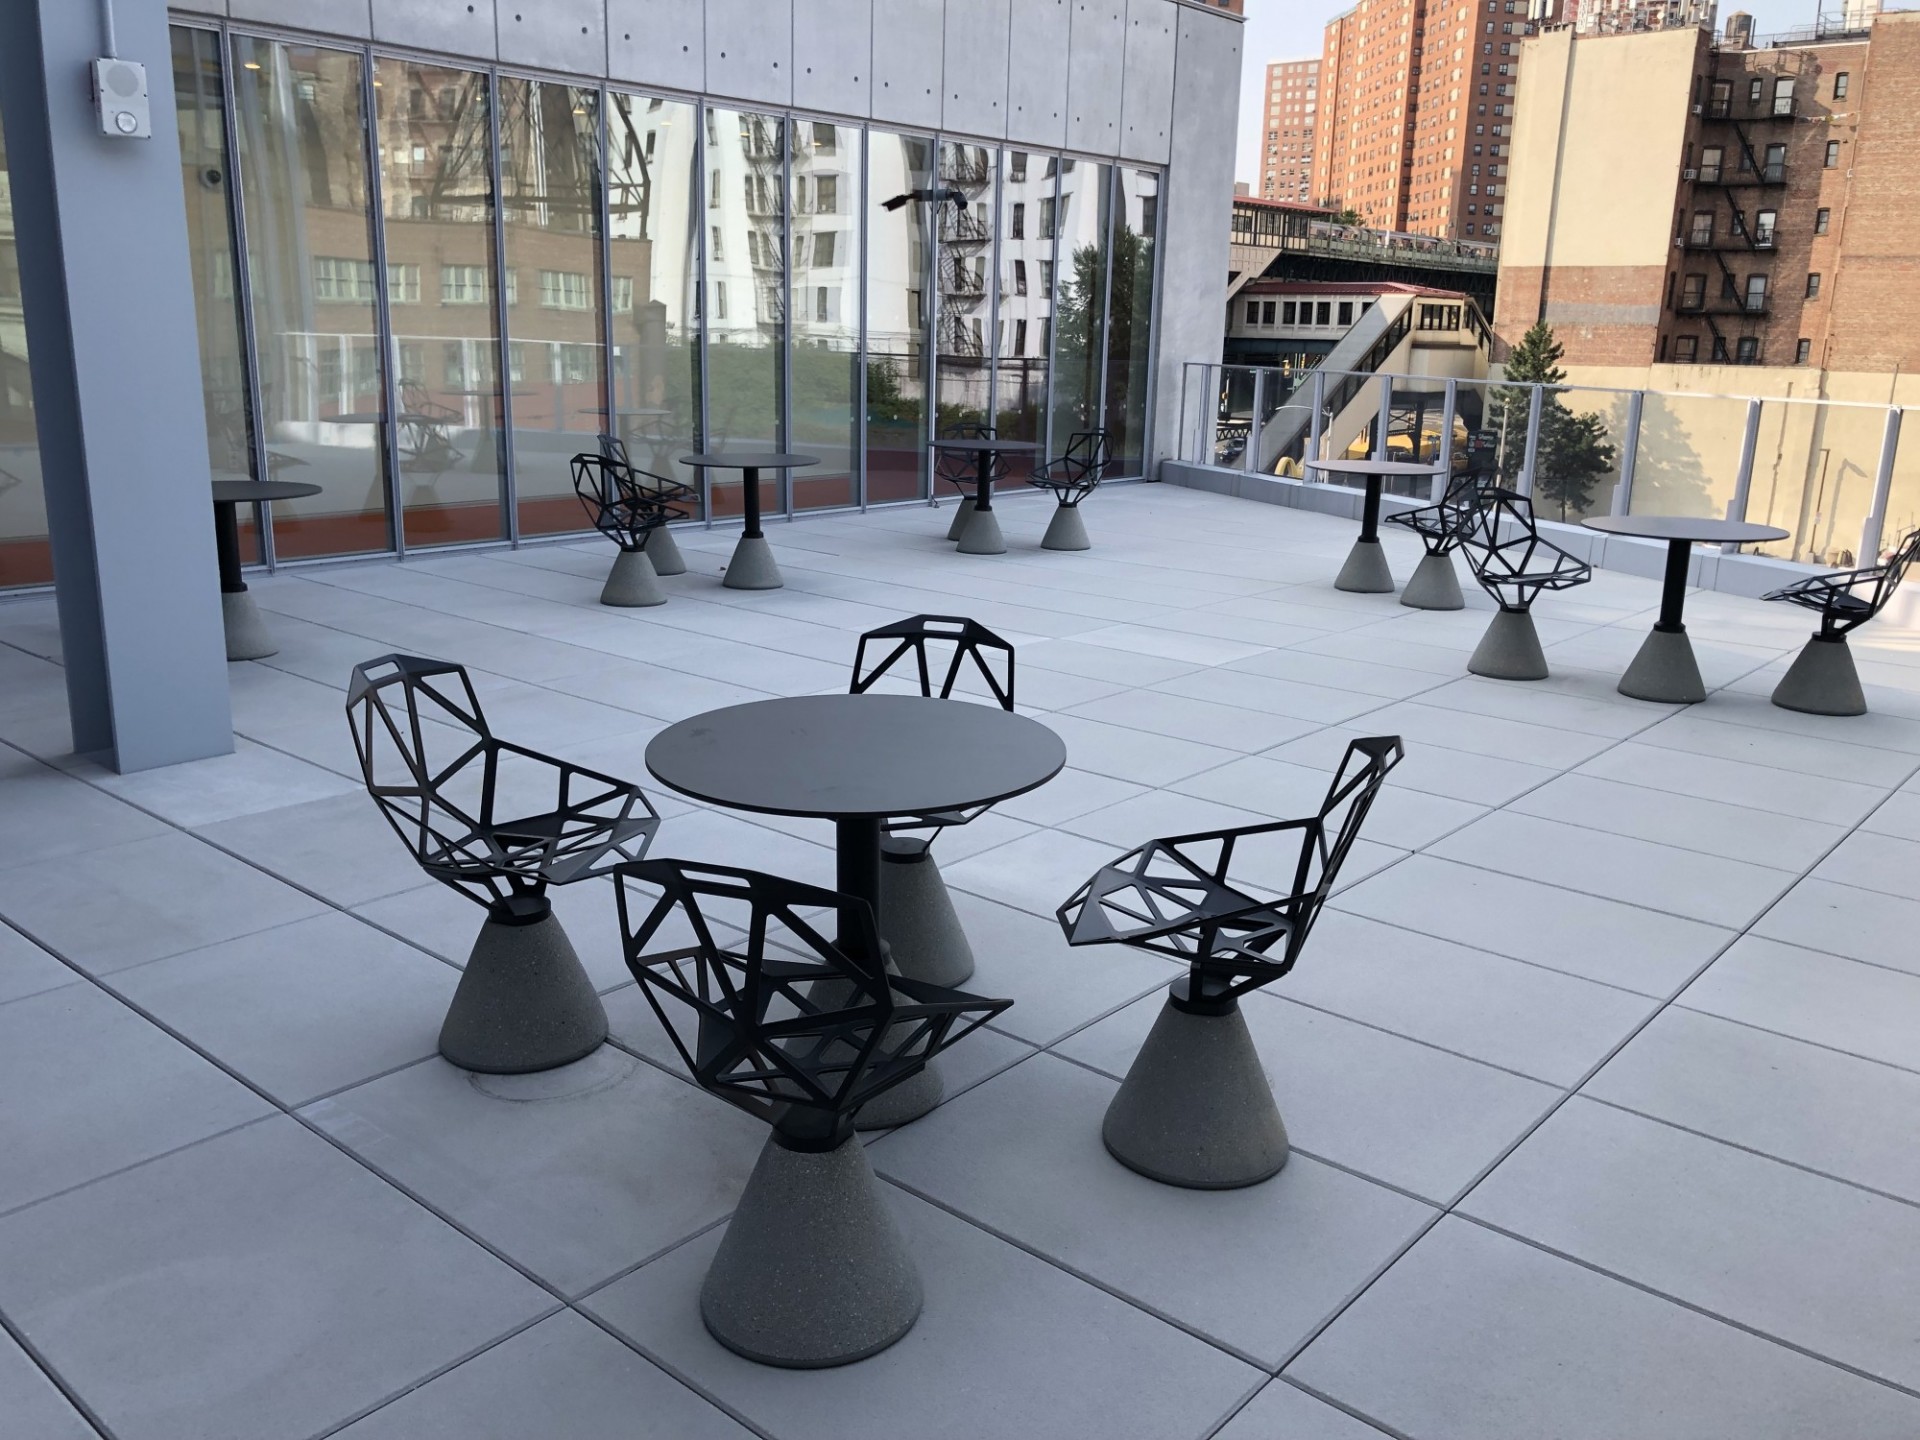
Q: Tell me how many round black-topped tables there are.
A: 6